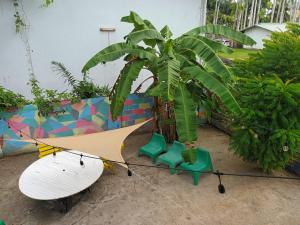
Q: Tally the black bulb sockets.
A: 7